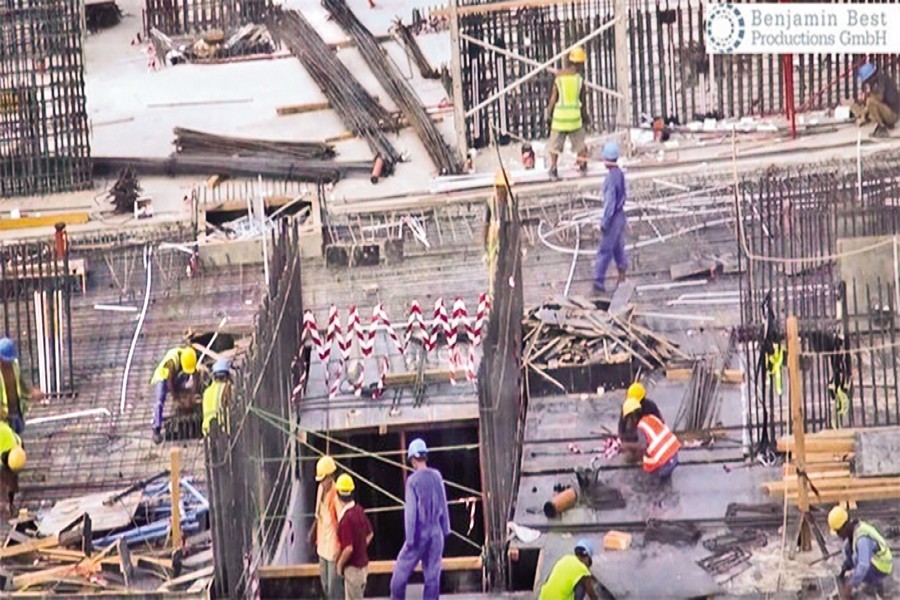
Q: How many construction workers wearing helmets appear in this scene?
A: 14